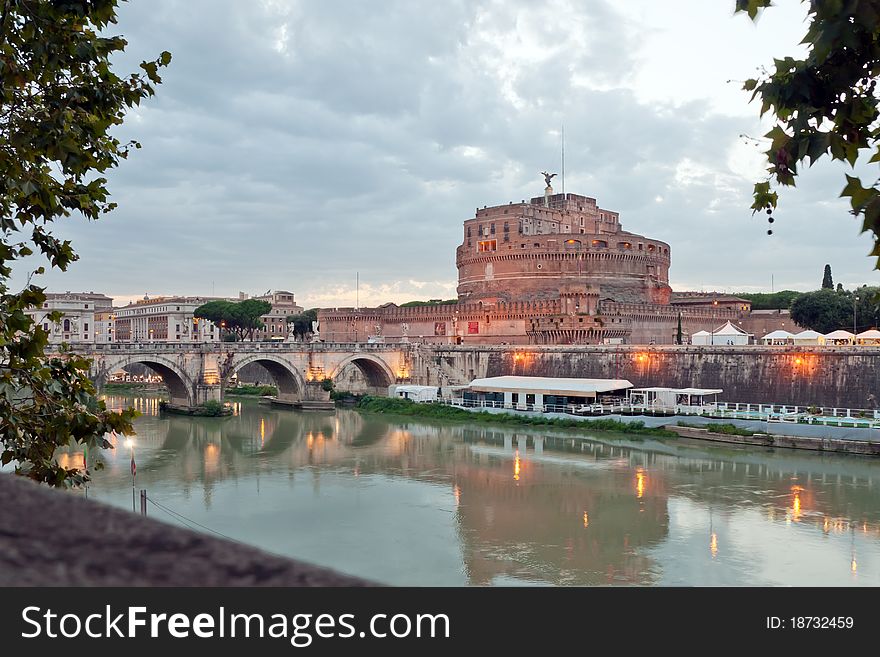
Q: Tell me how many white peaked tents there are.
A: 6